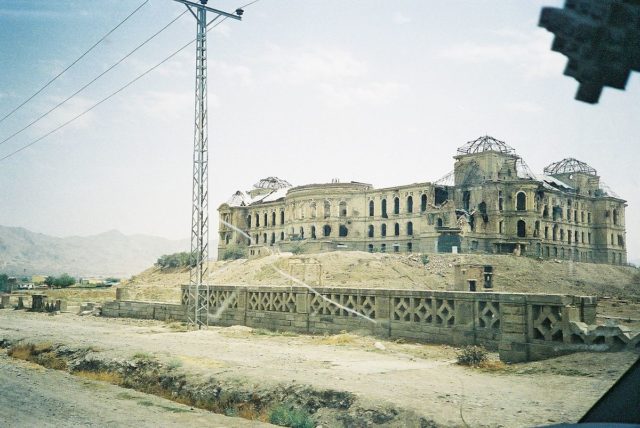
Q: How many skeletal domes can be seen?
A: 3